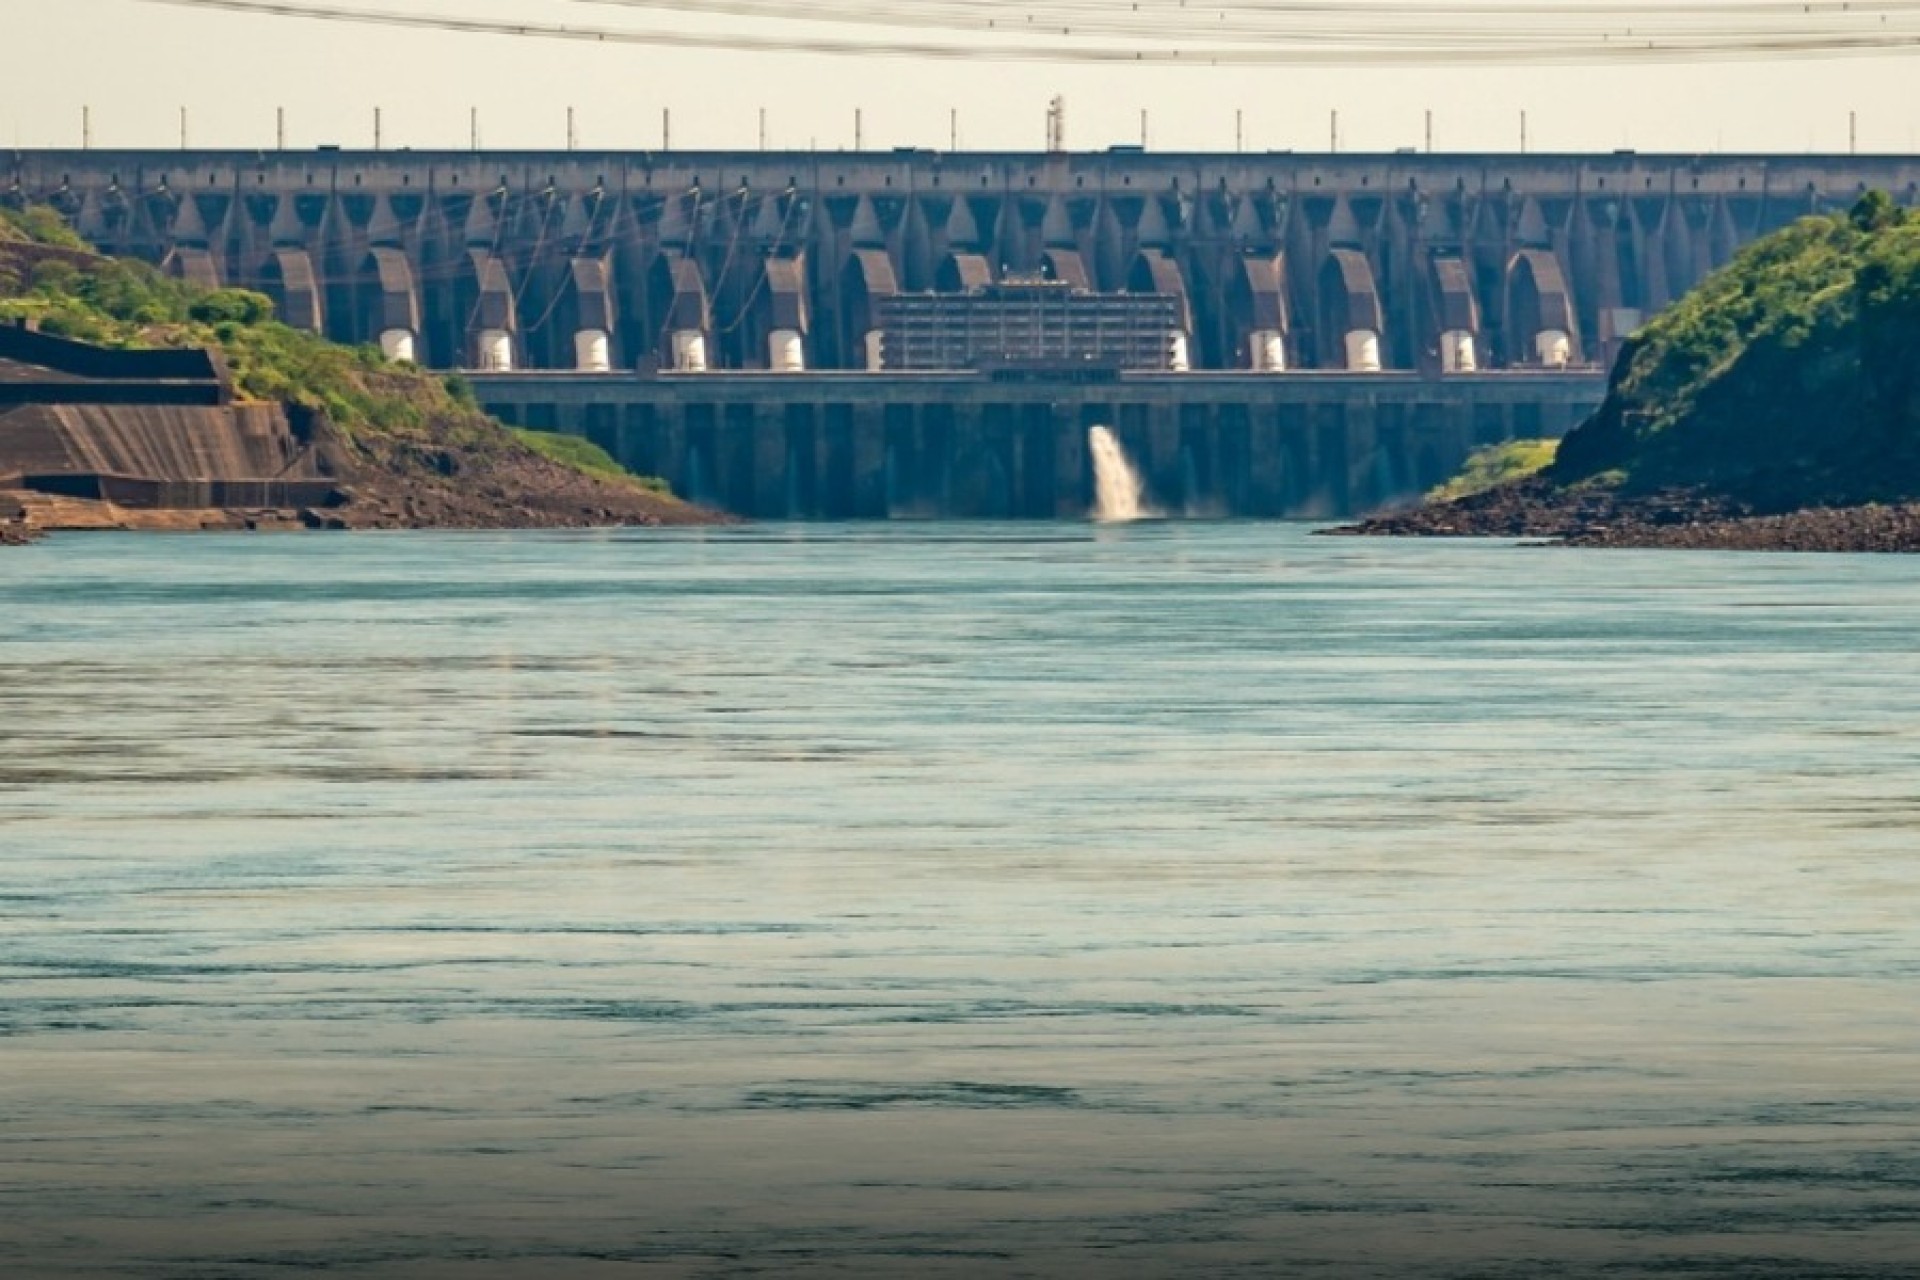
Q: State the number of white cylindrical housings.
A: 11